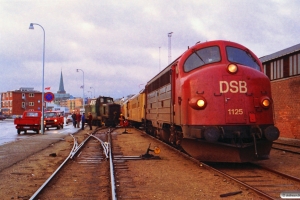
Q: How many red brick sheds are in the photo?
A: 1